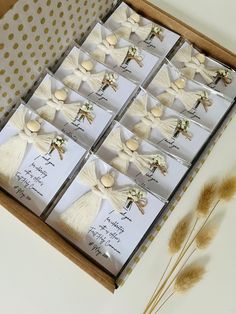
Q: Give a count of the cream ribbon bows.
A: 10